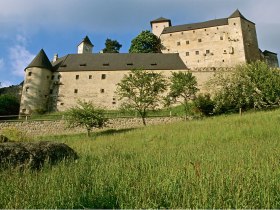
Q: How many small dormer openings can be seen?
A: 5